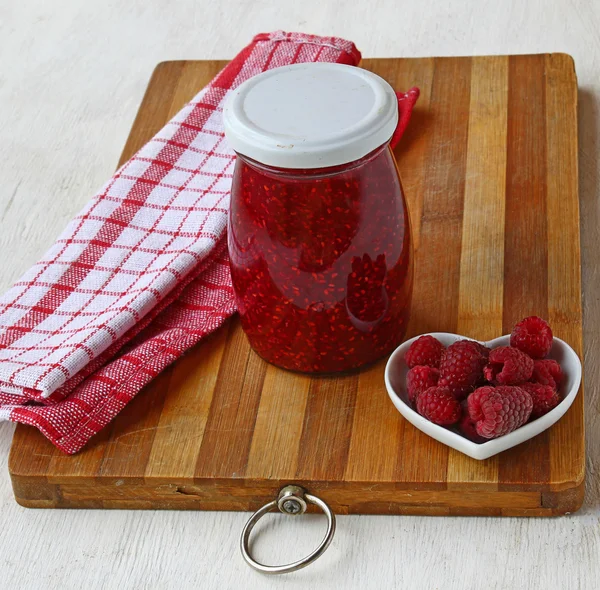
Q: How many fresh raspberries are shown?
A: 11